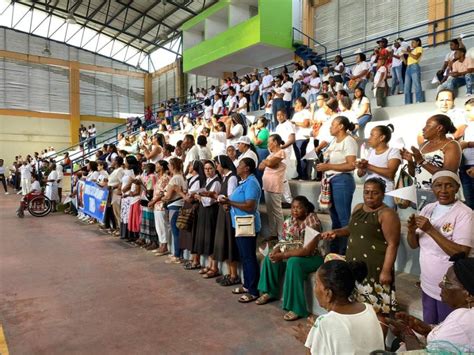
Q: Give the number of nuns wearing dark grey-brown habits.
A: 3